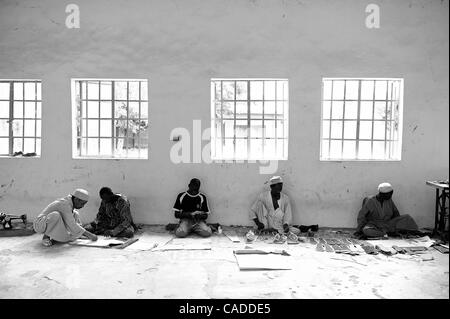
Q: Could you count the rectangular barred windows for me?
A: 4